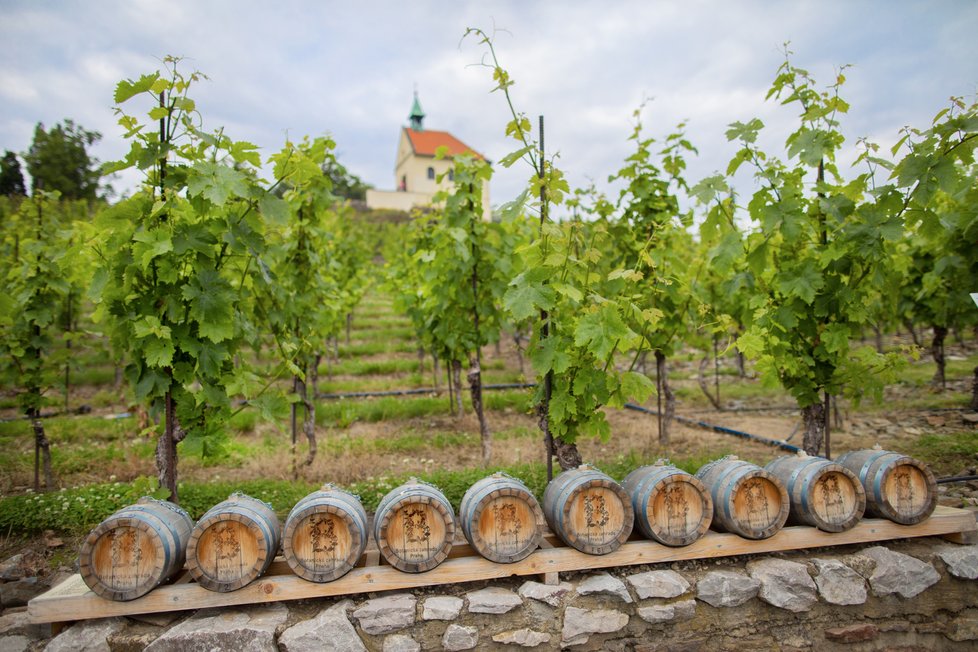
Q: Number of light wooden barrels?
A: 10